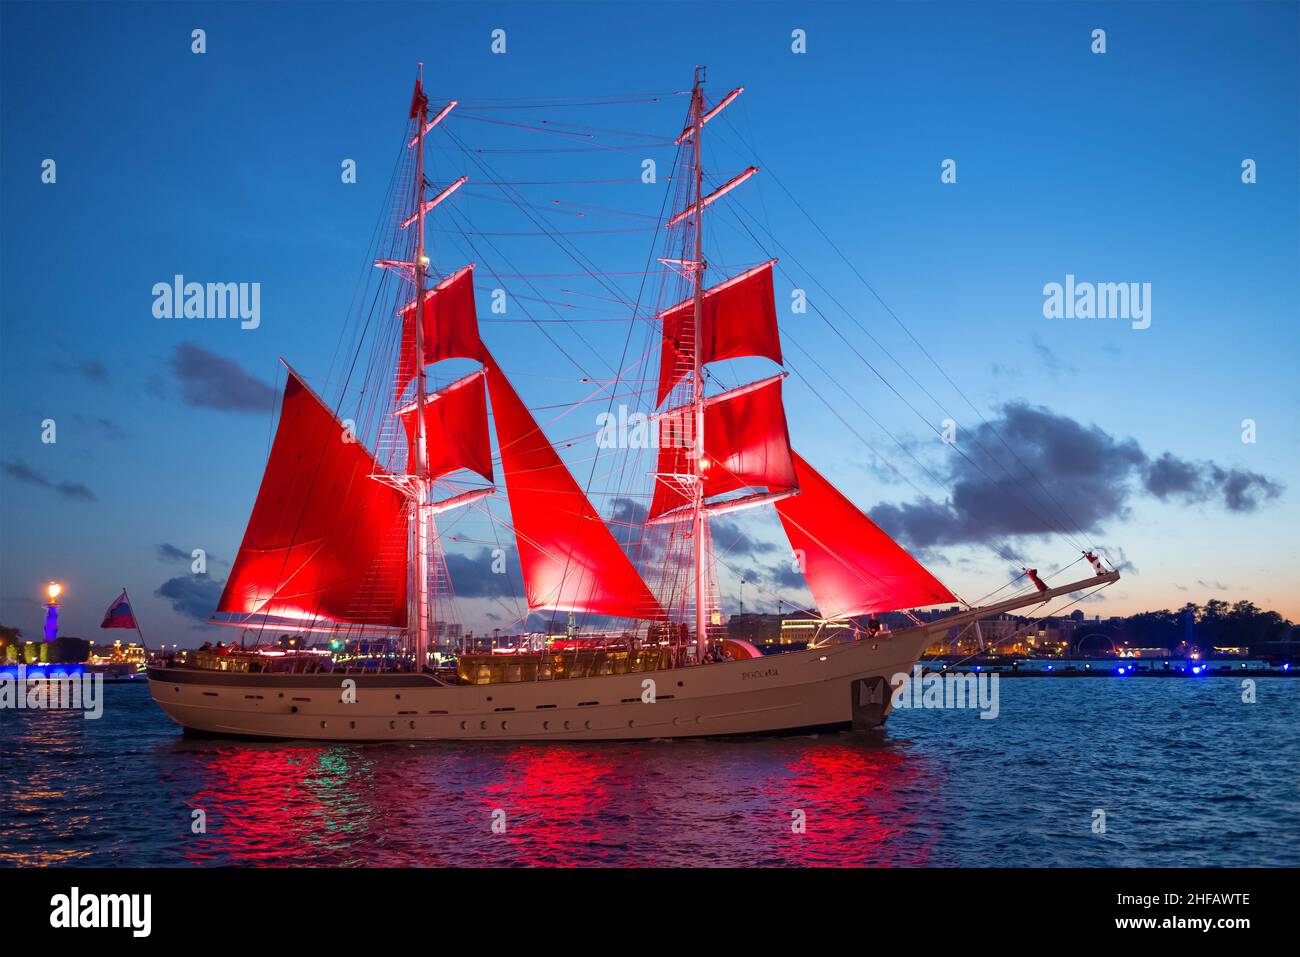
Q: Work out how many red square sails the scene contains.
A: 4